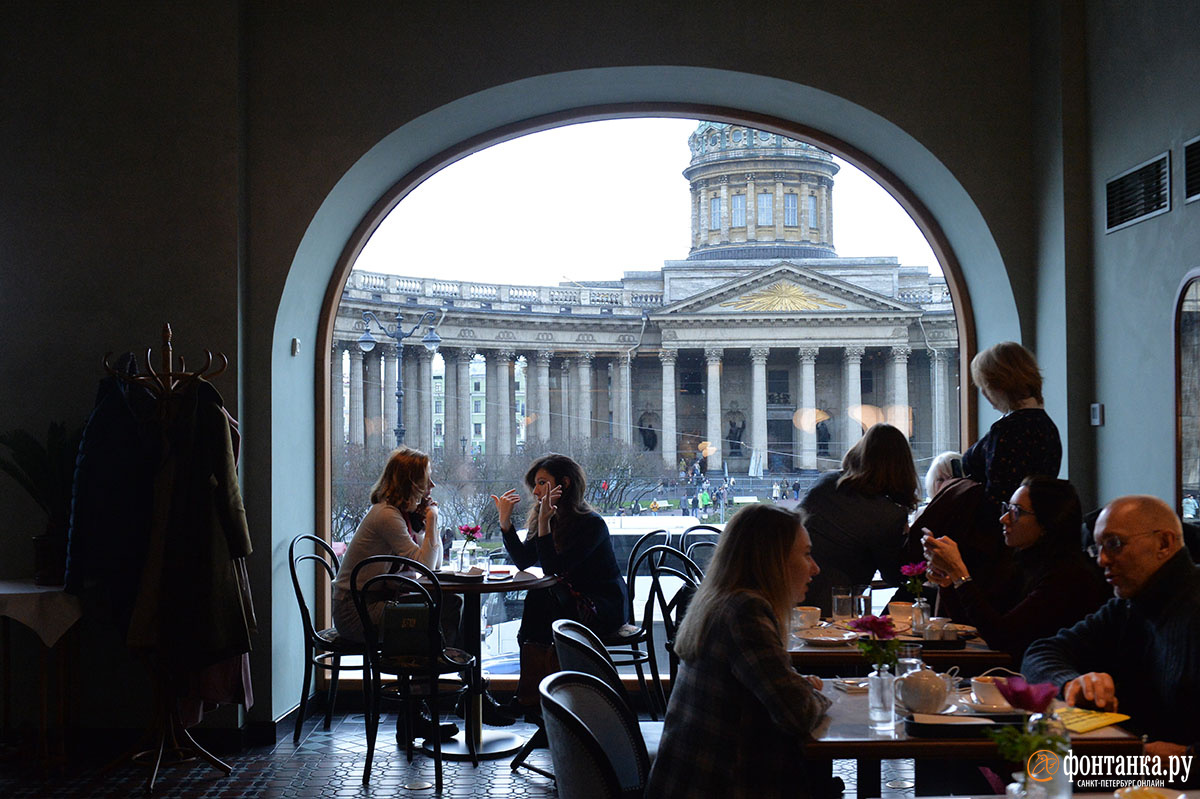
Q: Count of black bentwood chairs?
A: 5